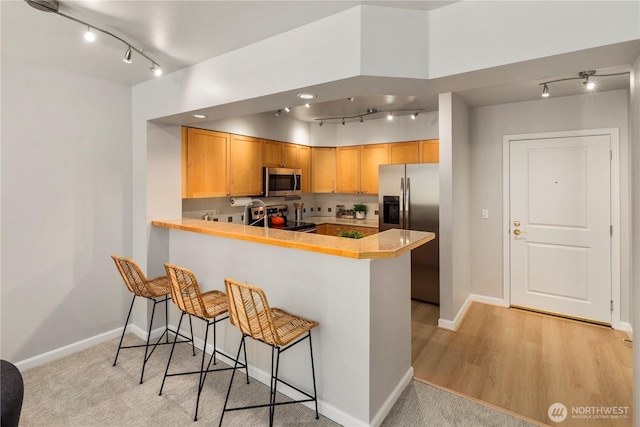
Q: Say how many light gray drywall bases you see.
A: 1